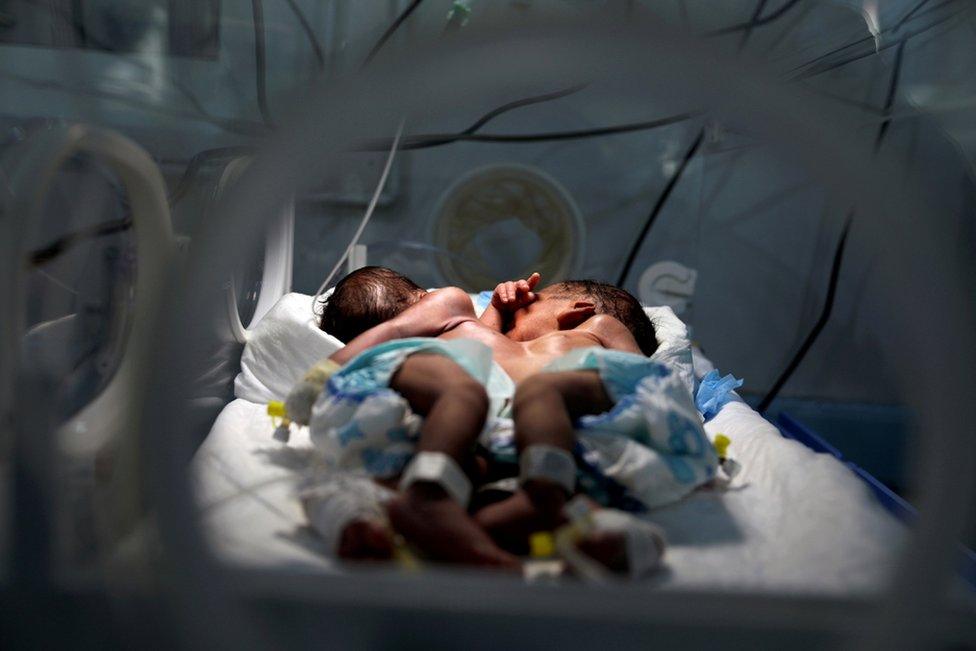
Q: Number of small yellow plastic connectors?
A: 3